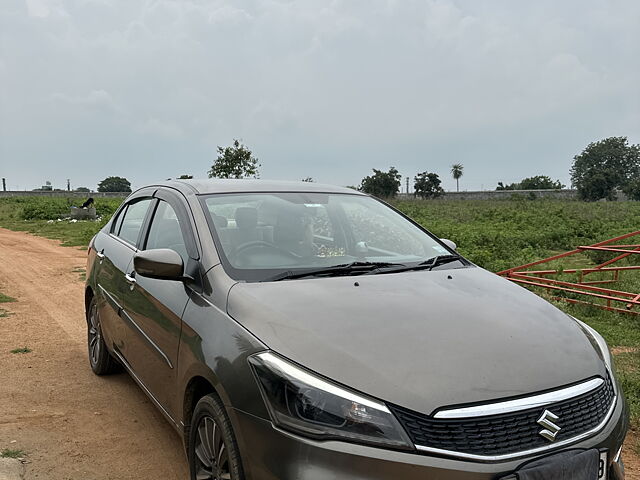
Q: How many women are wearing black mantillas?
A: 0